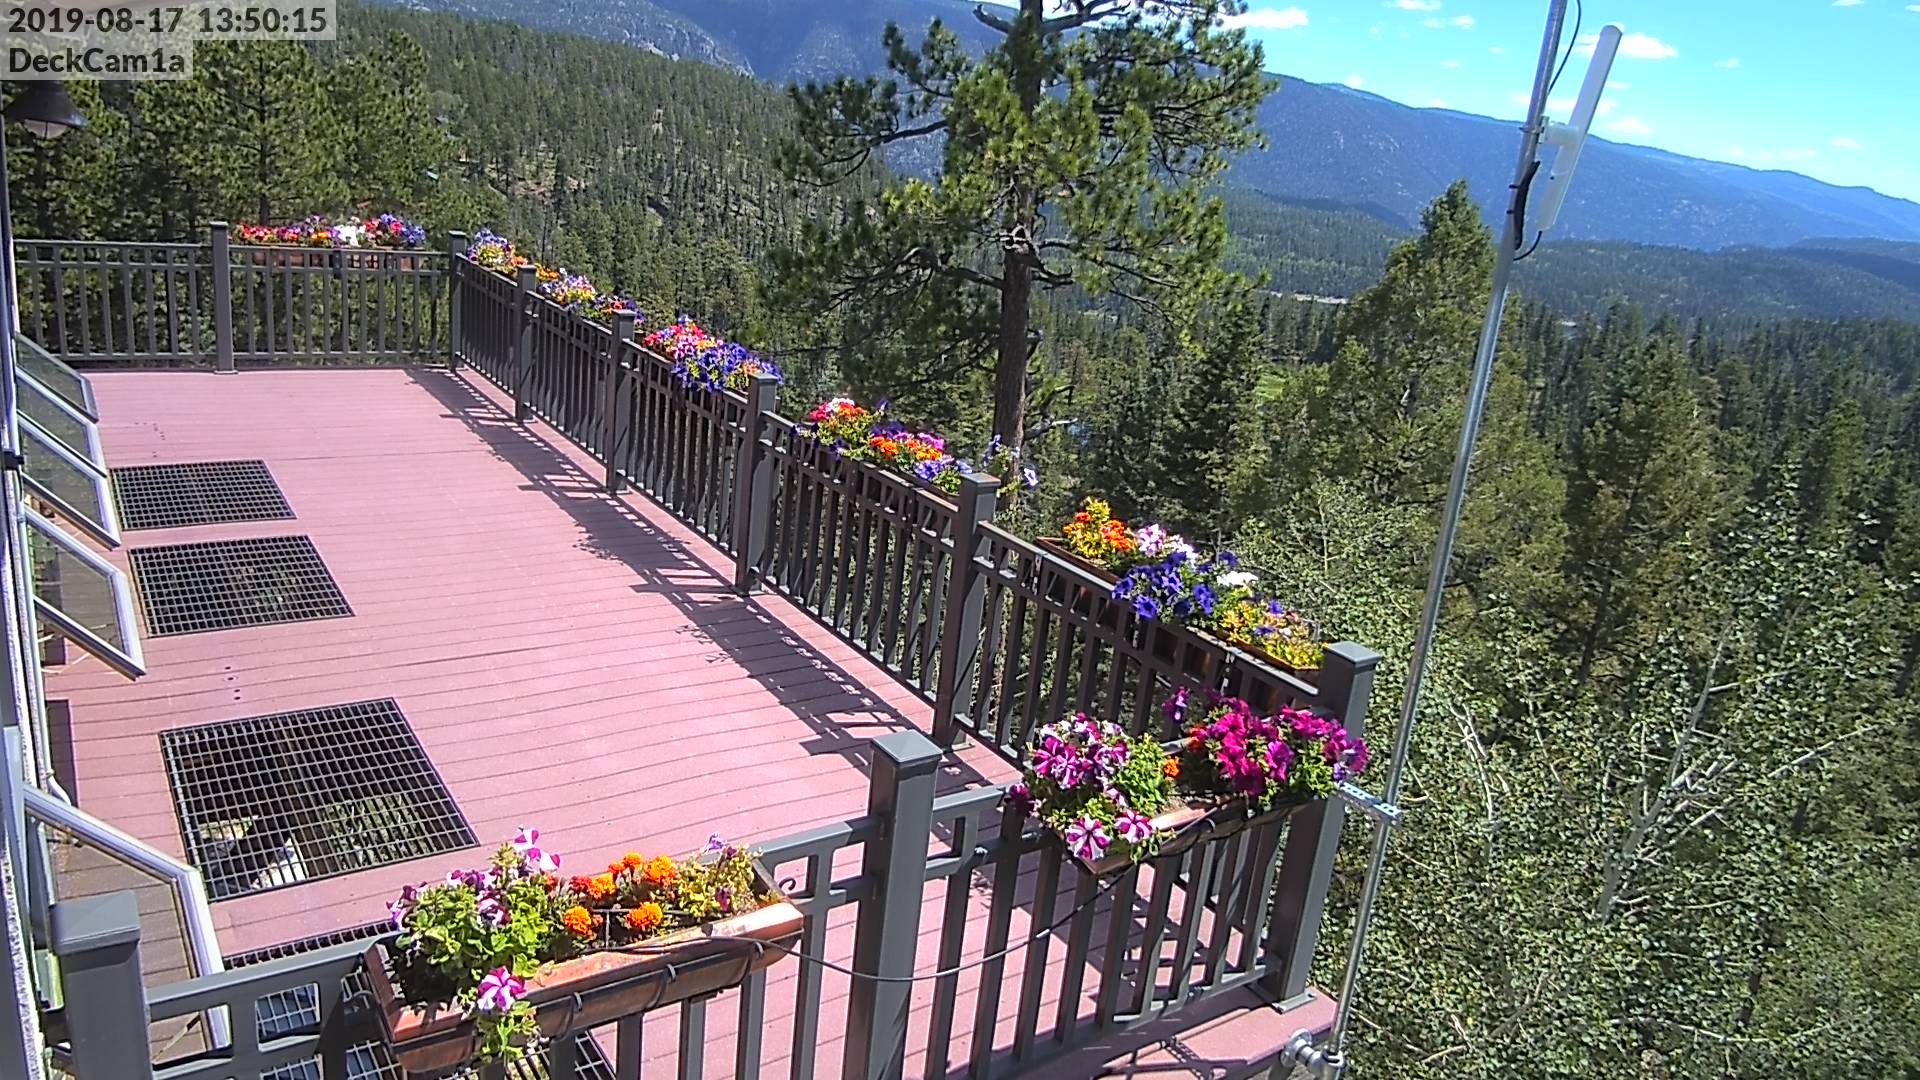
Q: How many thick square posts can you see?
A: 9